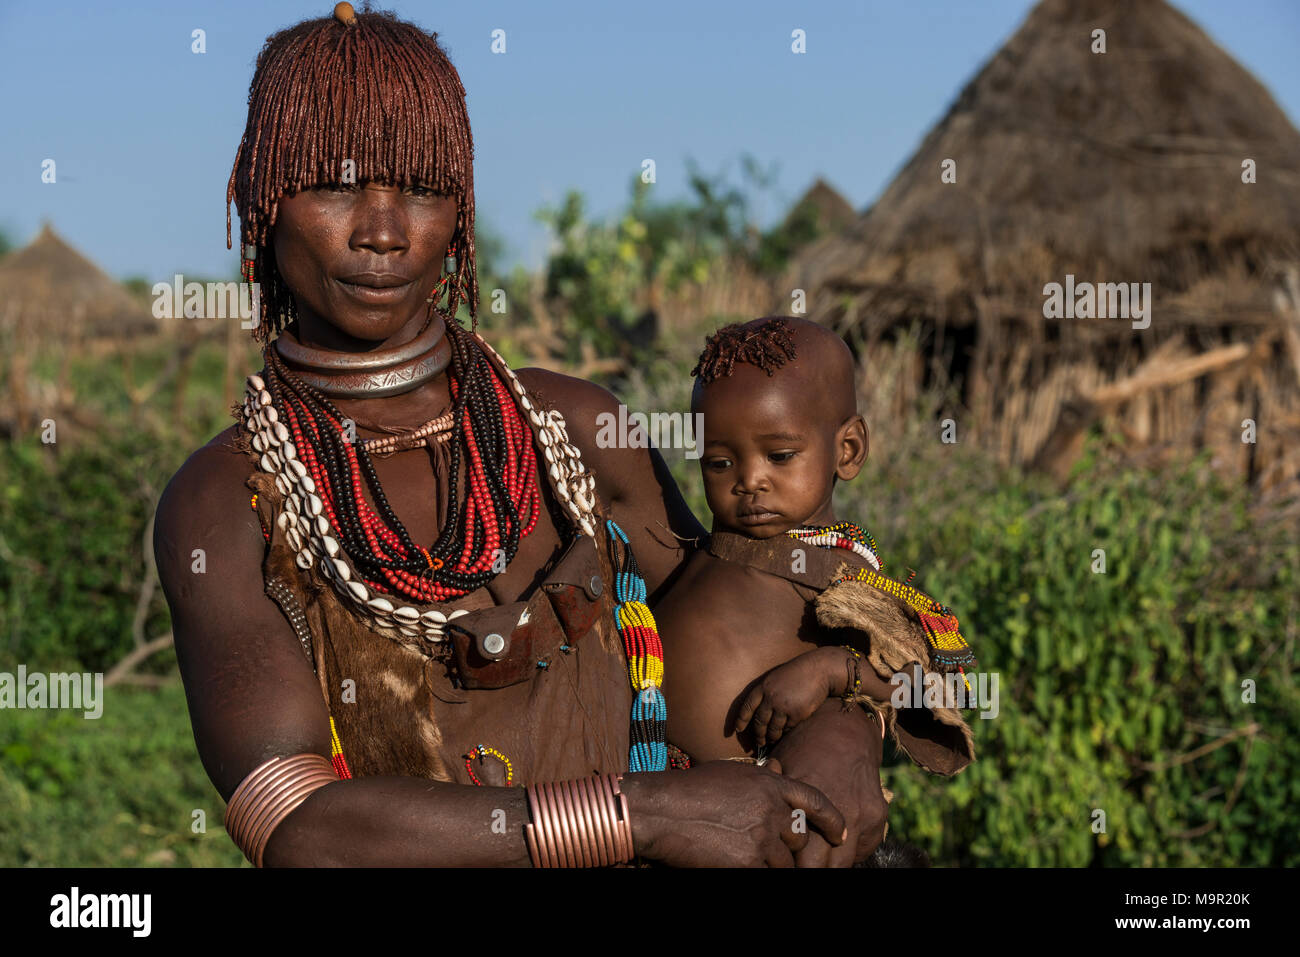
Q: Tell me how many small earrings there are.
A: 2